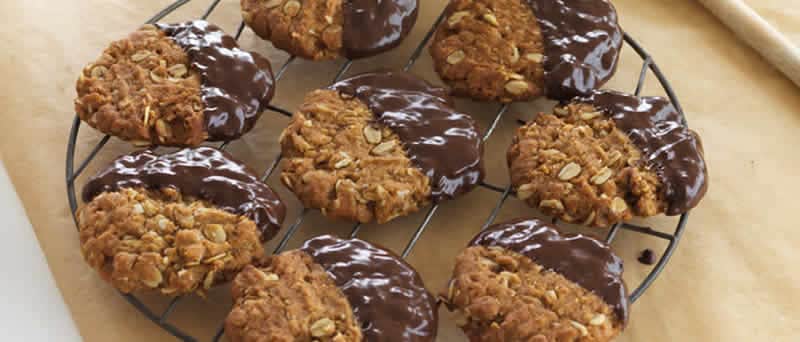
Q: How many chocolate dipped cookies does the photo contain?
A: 8